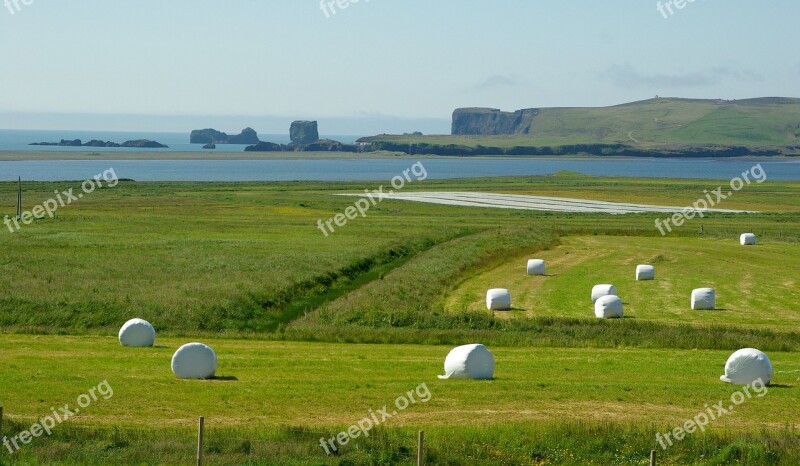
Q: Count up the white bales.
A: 11